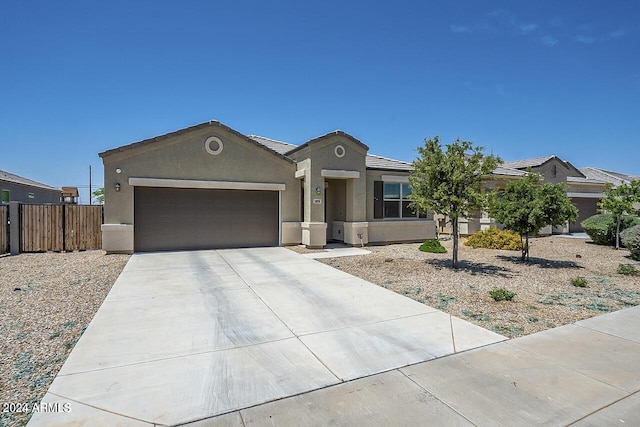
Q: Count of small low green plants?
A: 4